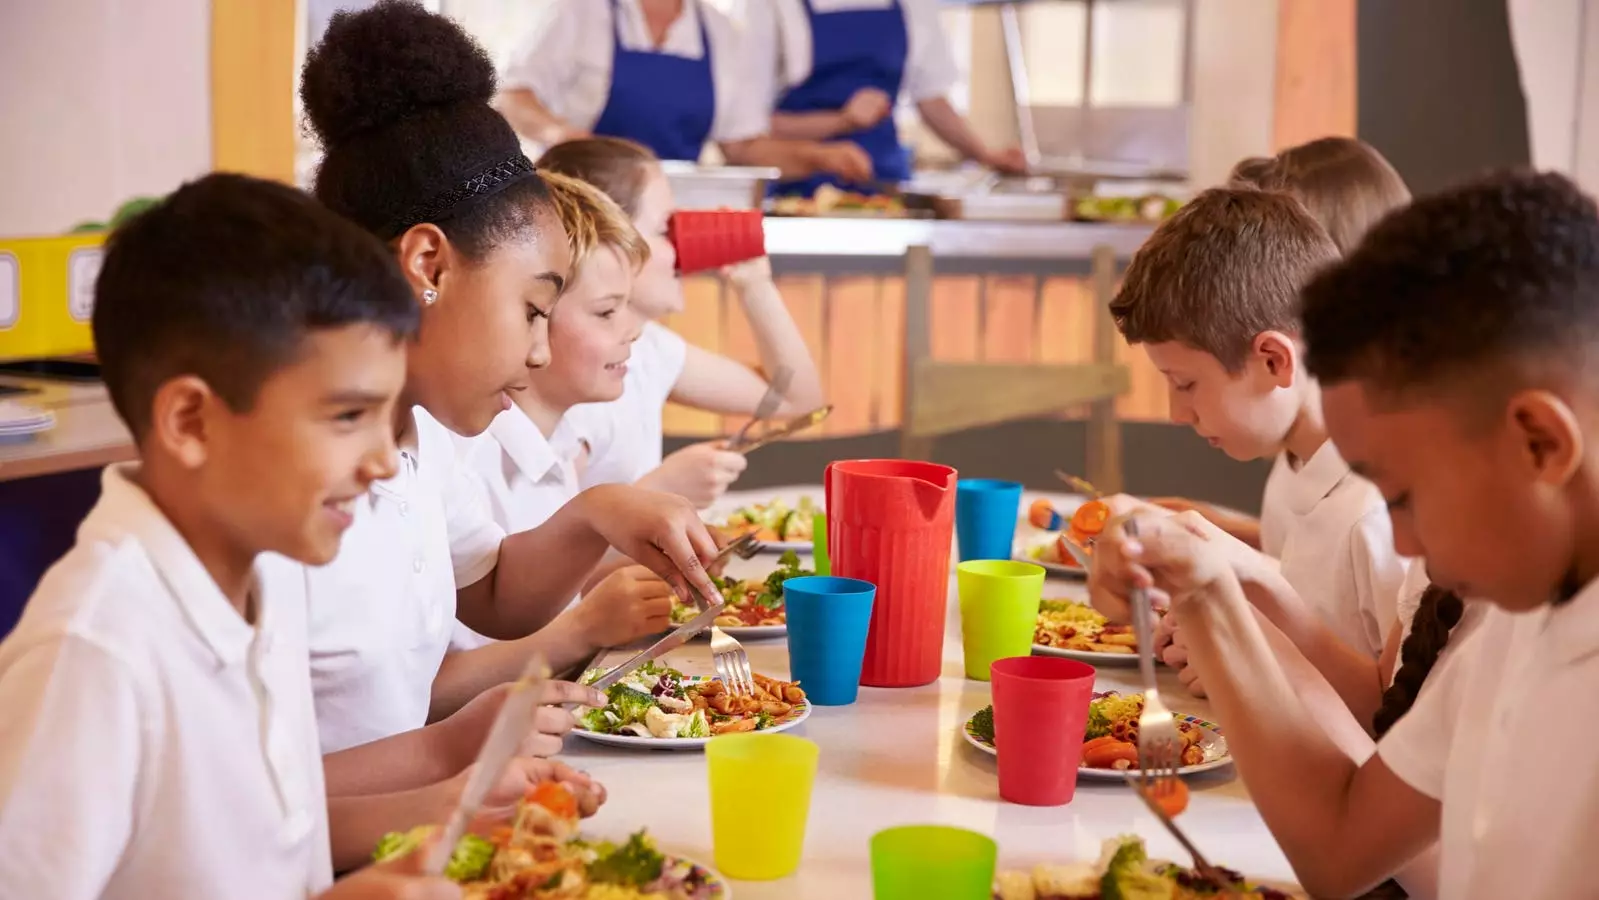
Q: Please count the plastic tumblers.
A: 8